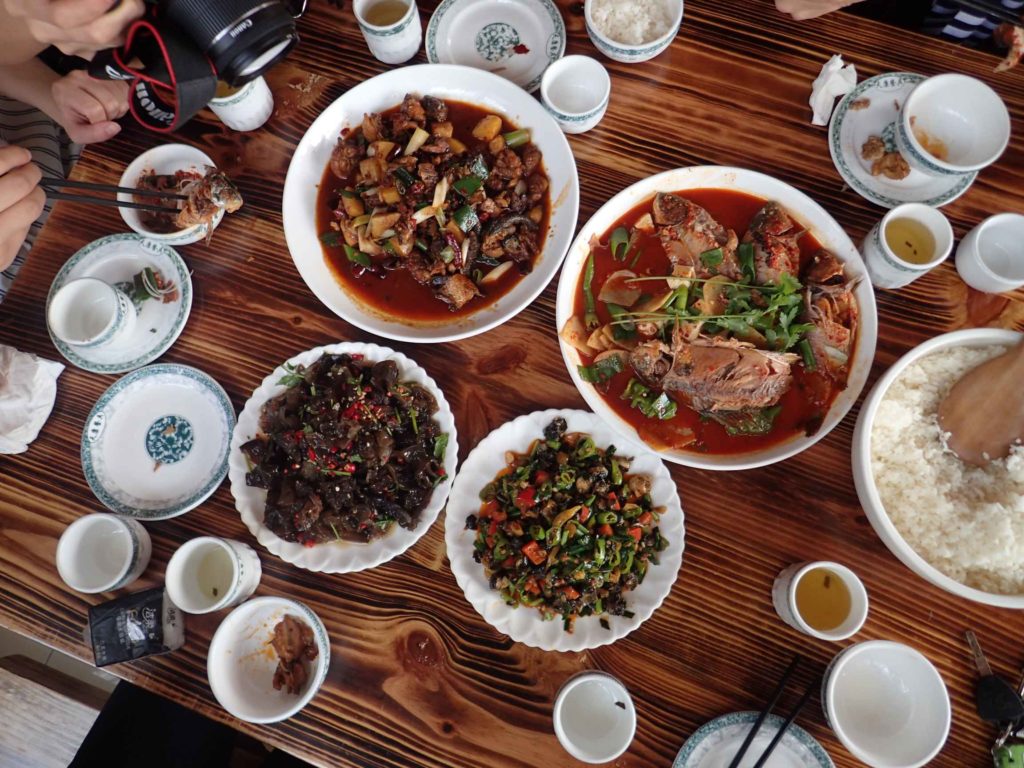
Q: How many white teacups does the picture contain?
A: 10